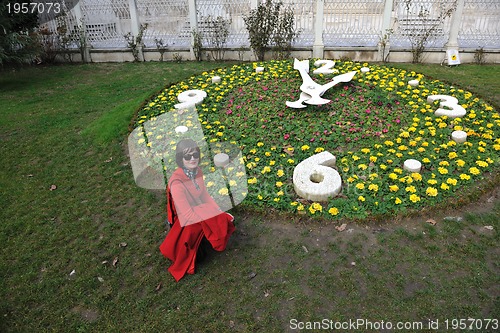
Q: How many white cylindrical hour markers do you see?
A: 8